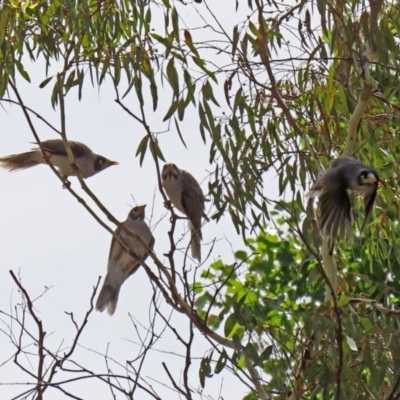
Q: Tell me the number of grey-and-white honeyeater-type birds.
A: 4